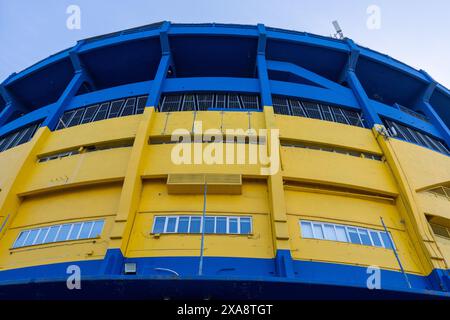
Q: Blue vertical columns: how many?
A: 6